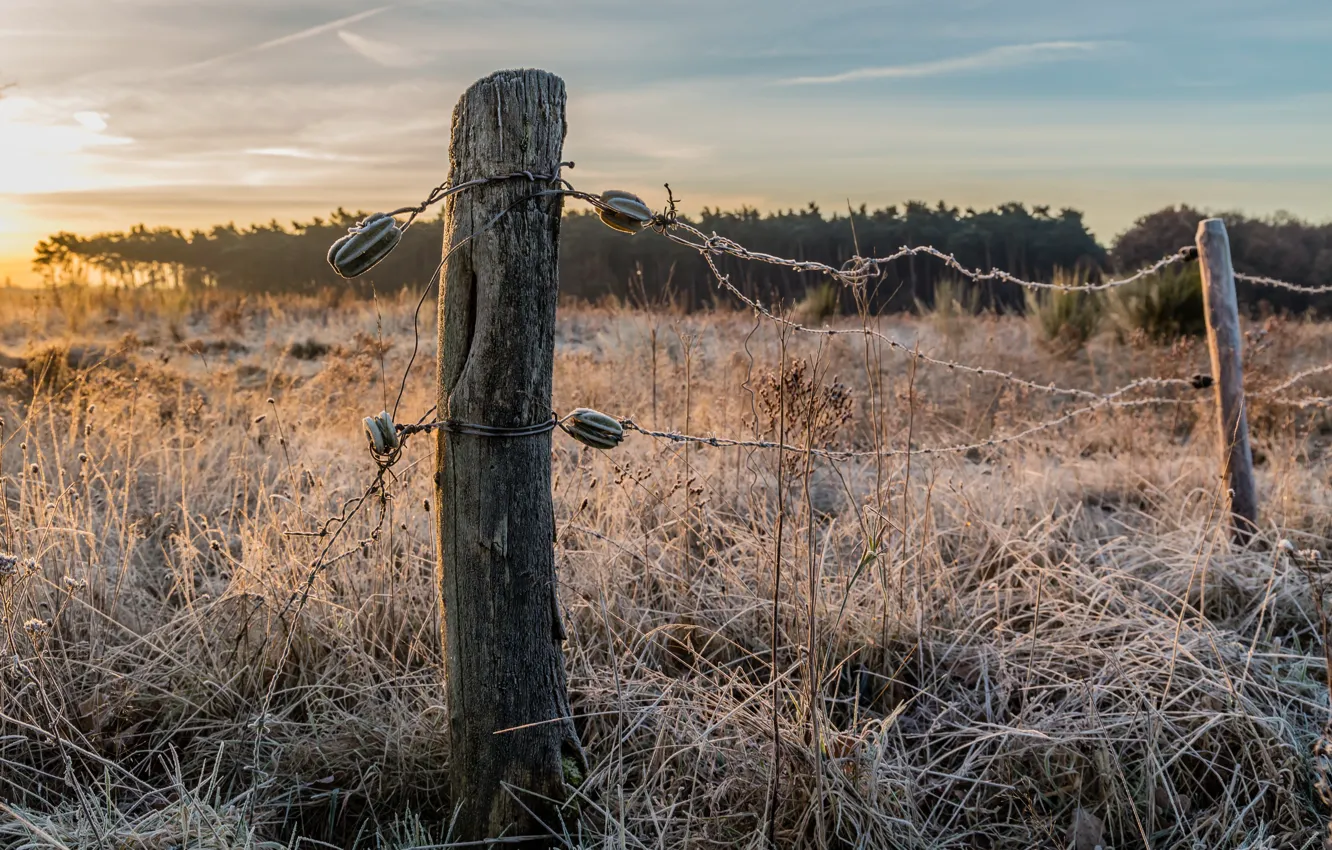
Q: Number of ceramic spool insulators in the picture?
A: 4